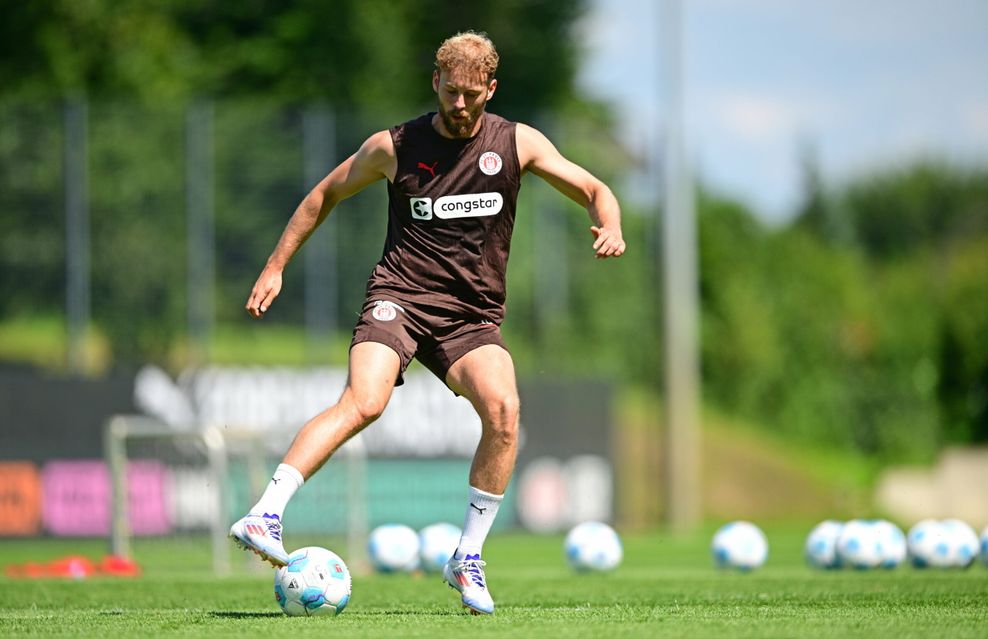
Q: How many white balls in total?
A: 11